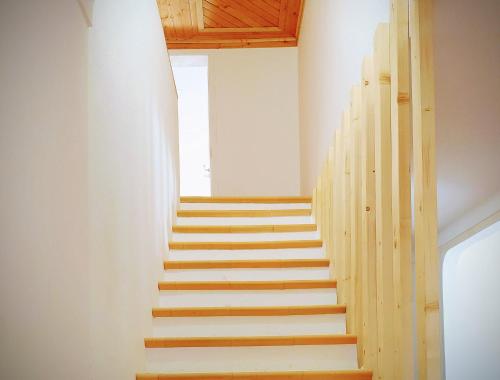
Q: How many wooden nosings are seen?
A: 9